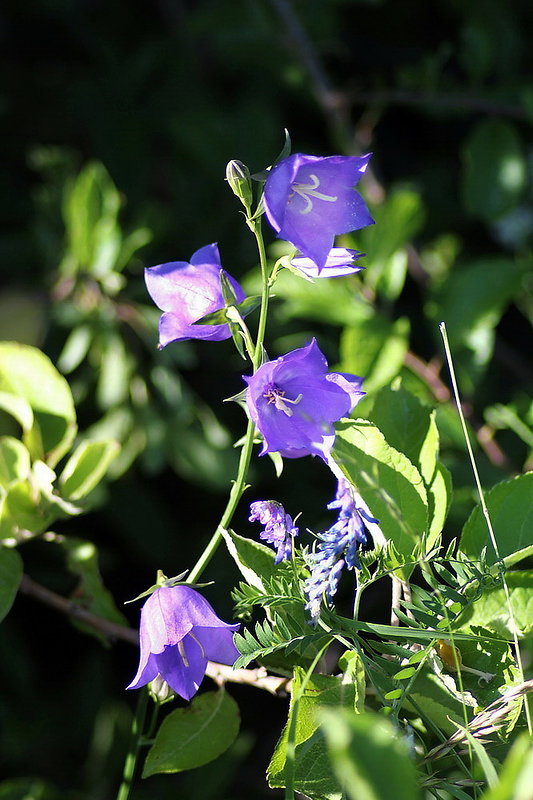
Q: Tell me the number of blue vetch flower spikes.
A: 2